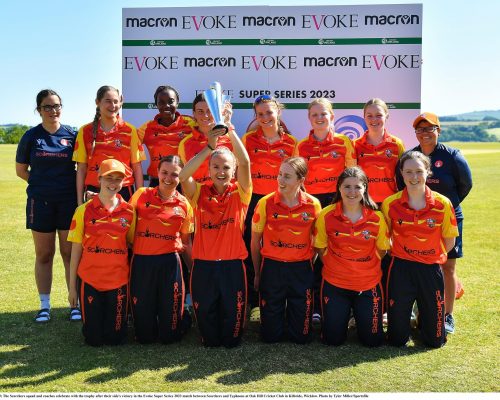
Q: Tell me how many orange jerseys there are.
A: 12